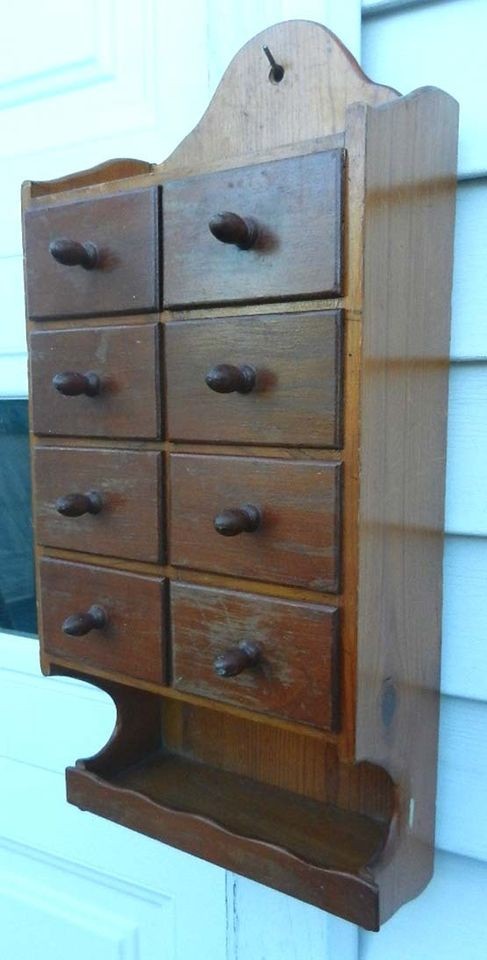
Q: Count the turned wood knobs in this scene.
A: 8